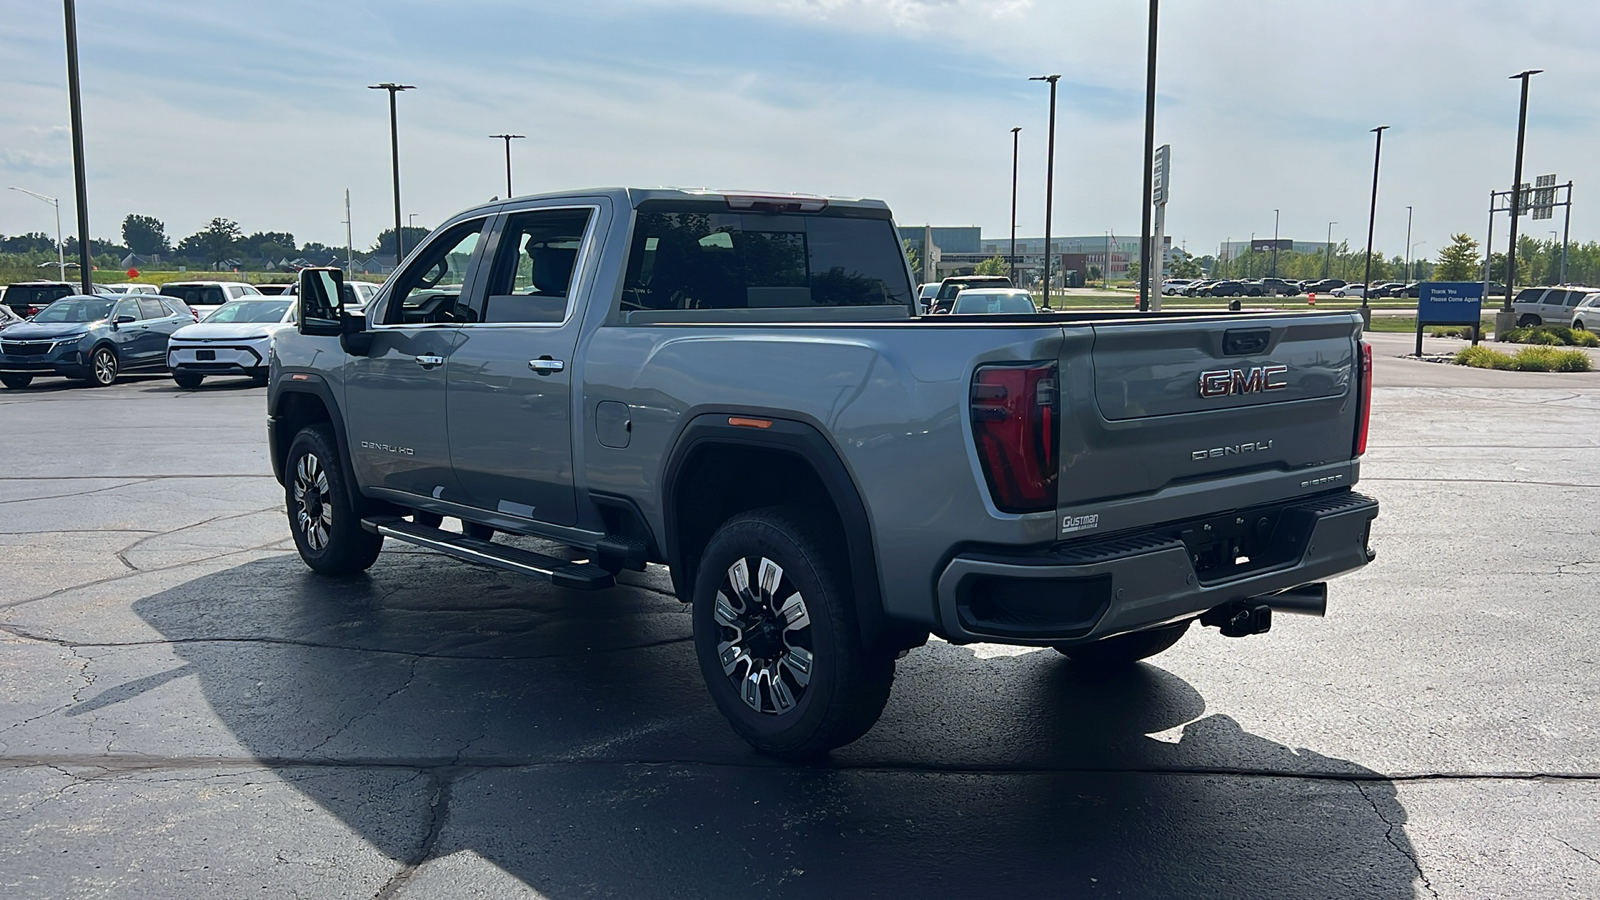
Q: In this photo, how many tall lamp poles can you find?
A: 8